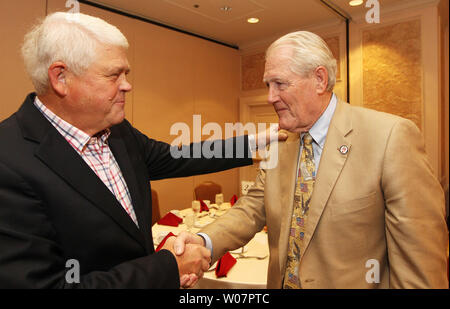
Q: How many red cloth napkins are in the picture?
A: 5